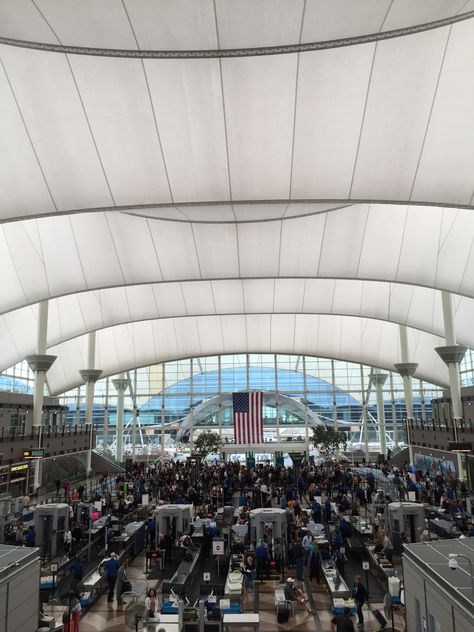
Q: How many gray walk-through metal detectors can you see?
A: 4